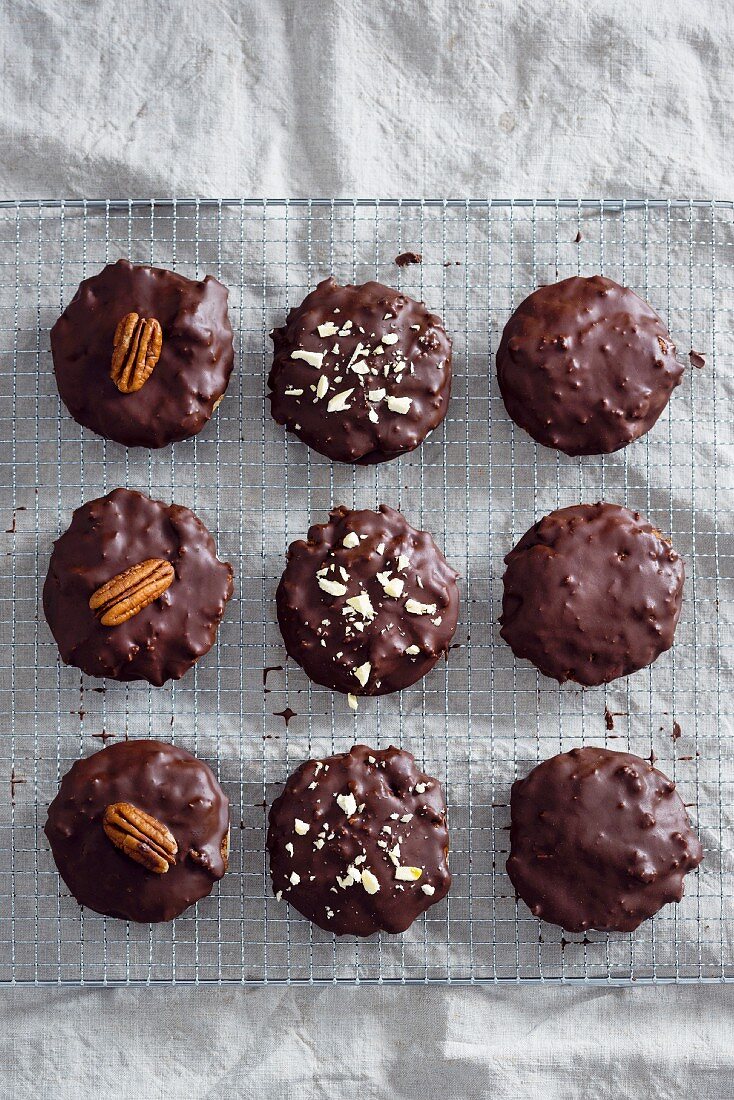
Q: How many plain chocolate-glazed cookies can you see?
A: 3